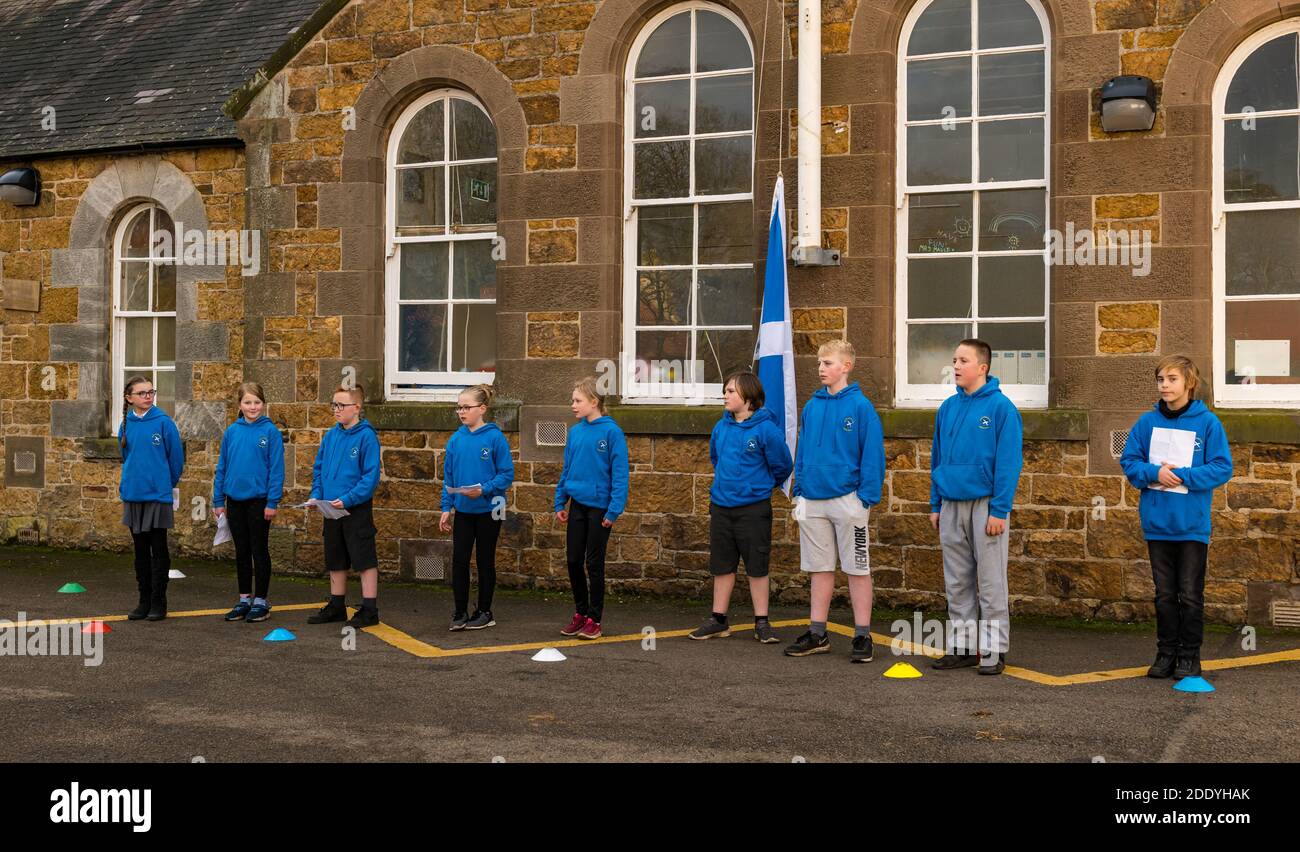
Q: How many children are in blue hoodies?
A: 9